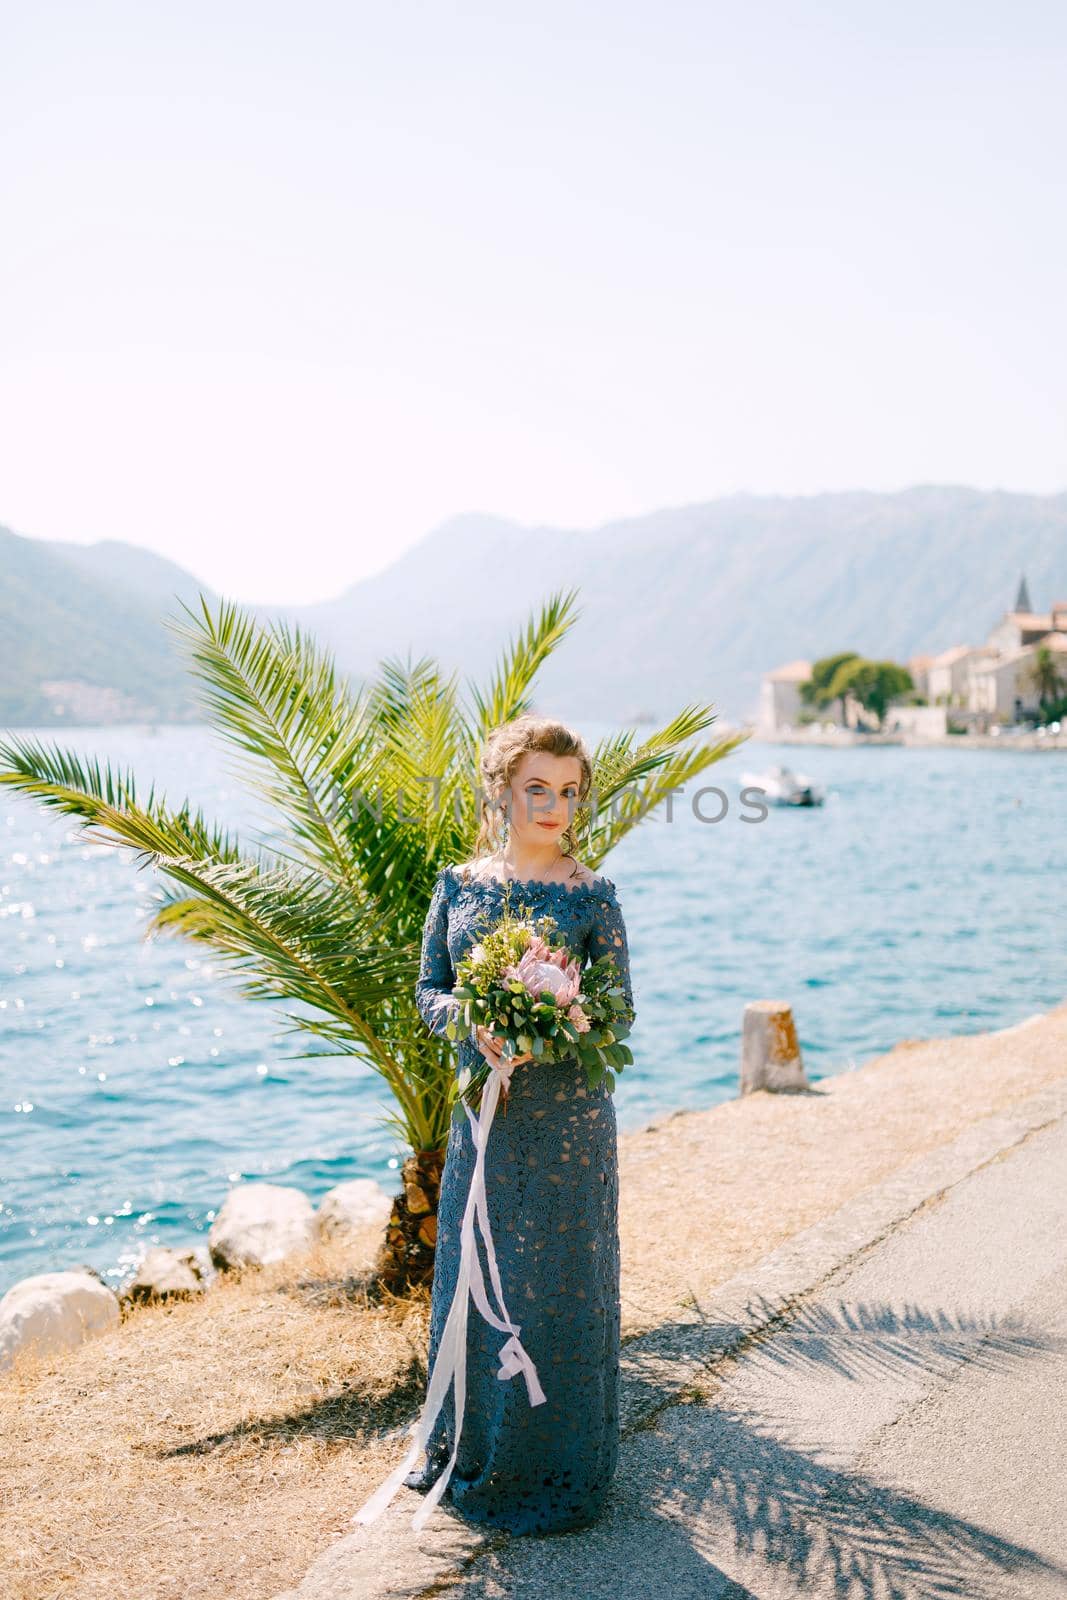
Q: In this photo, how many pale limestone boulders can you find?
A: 4